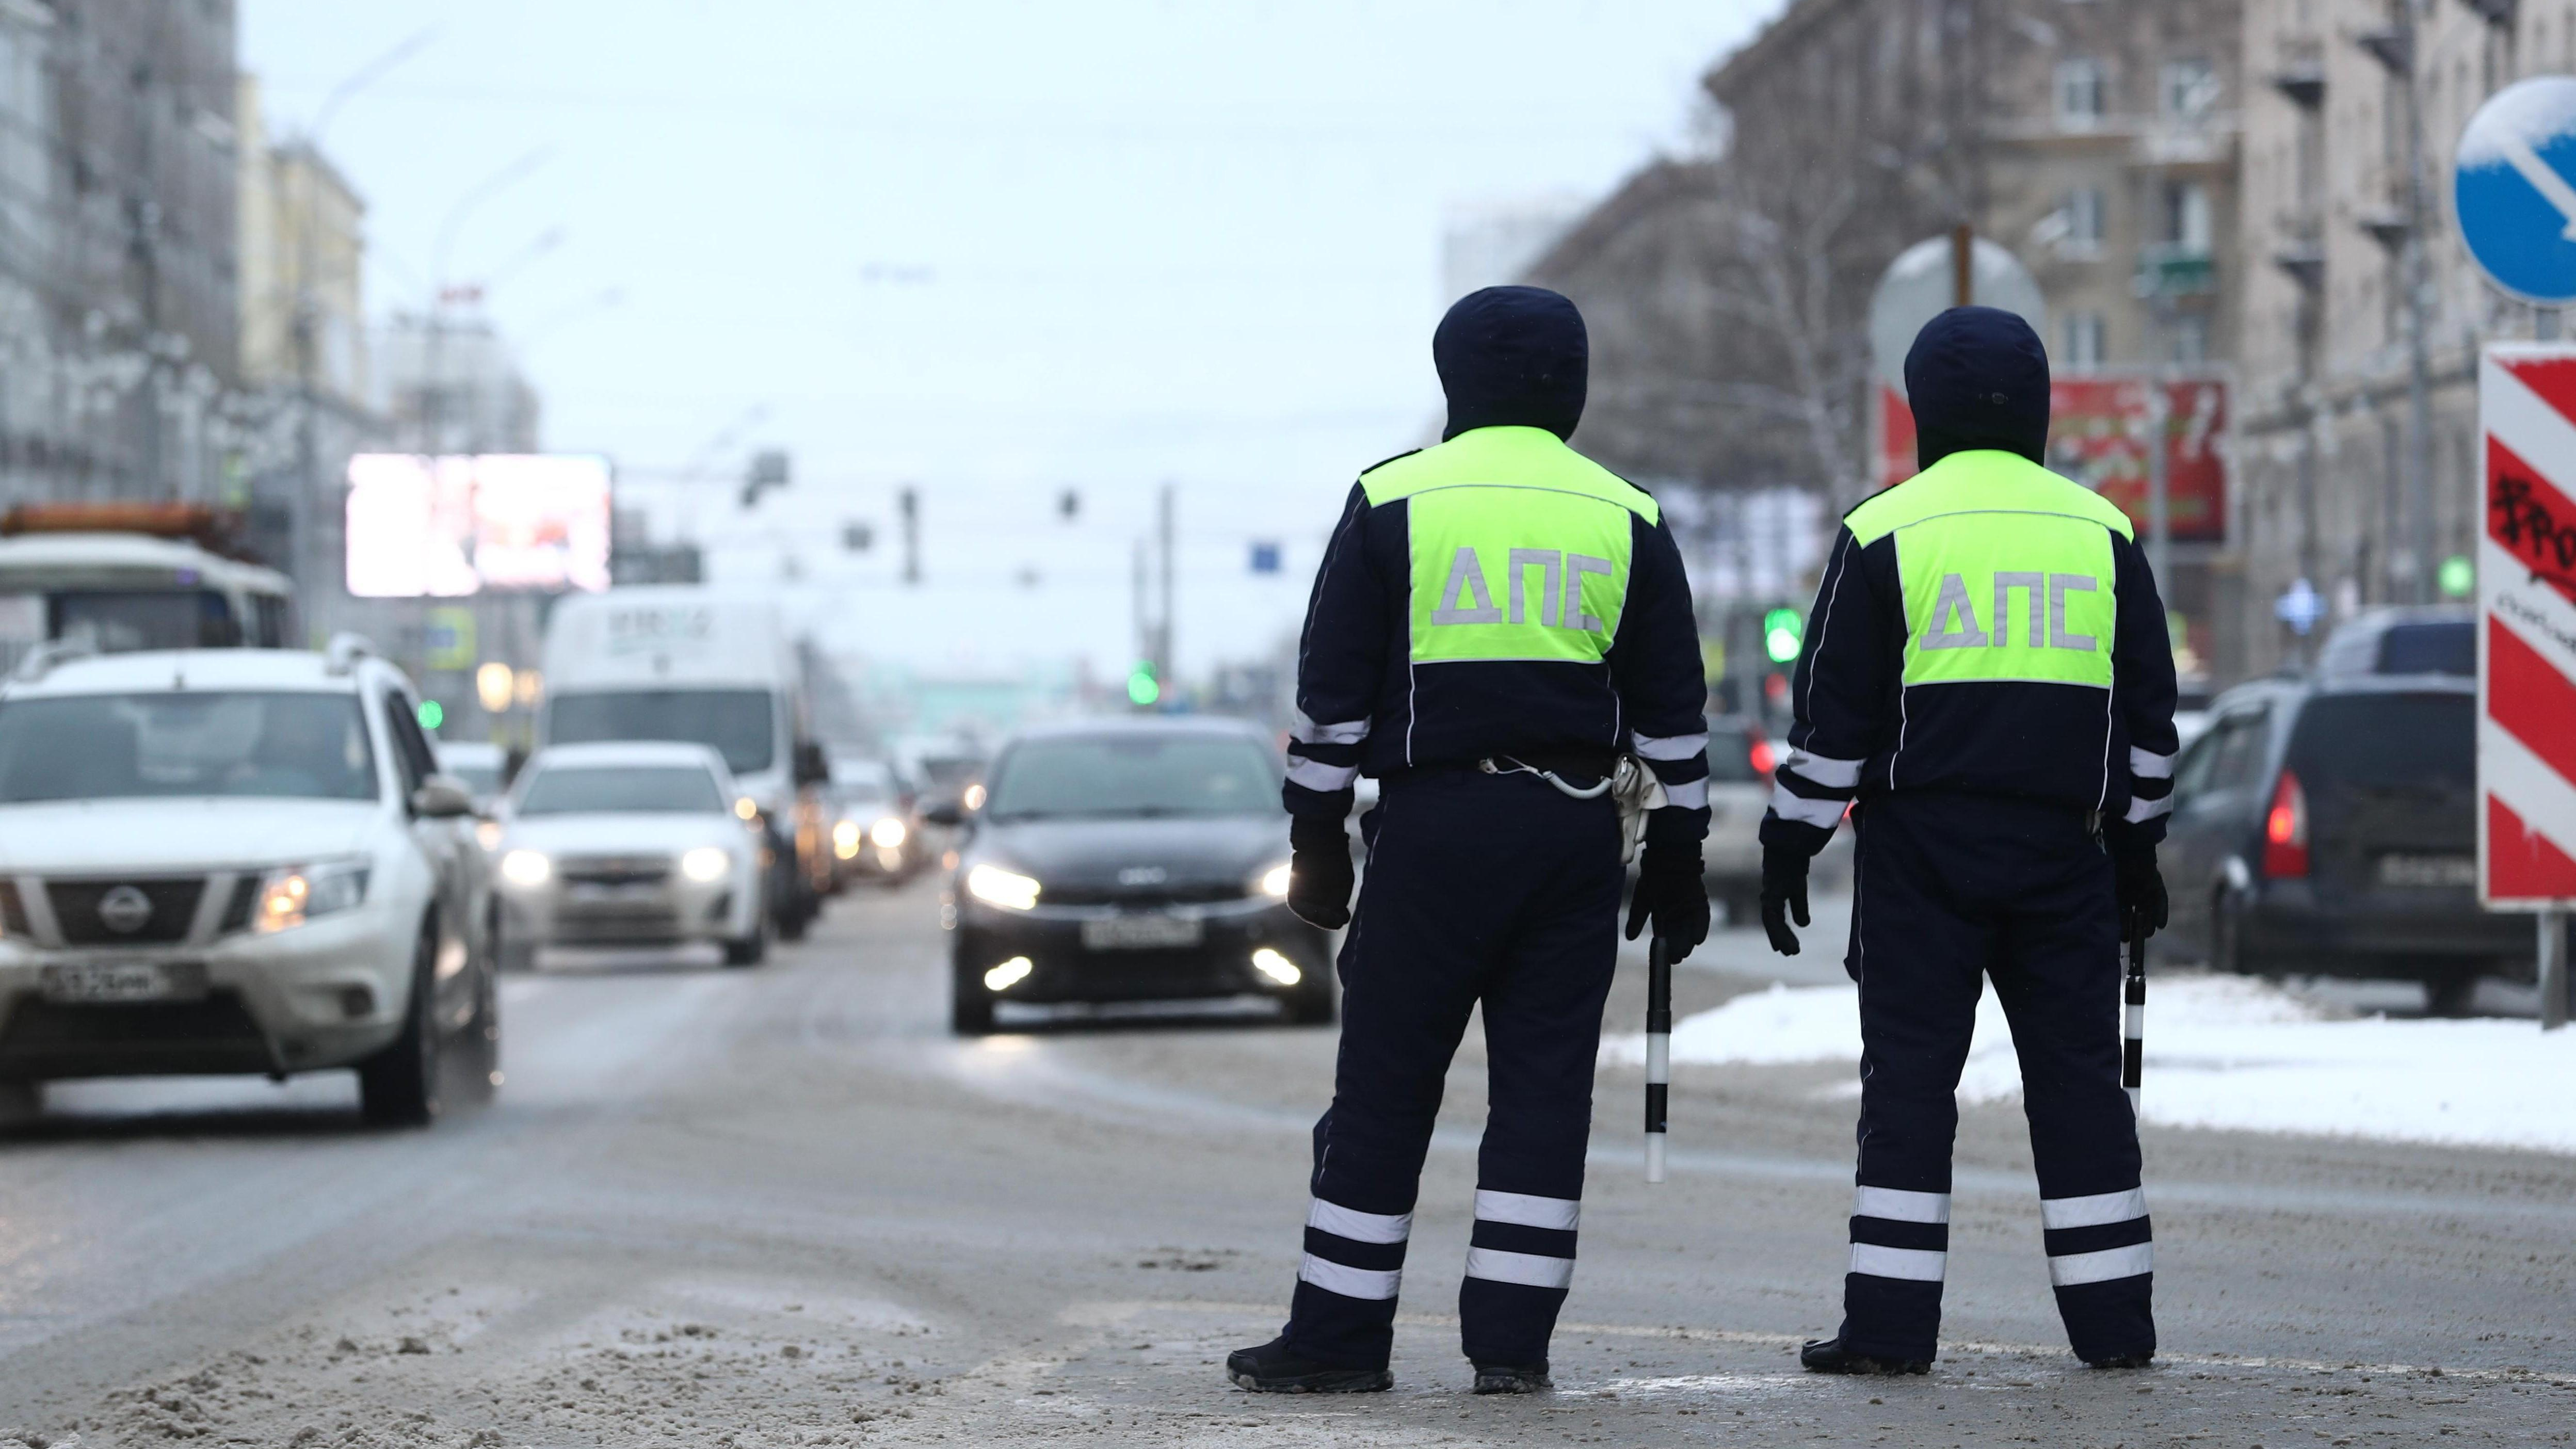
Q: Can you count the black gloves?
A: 4